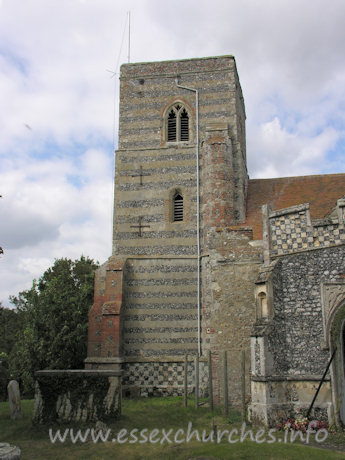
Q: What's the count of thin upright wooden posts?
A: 5